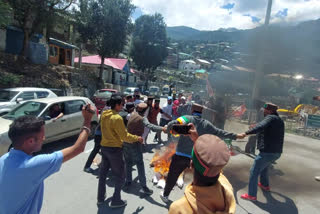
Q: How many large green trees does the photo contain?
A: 3